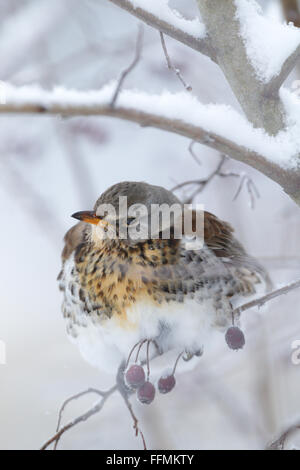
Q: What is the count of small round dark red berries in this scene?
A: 4